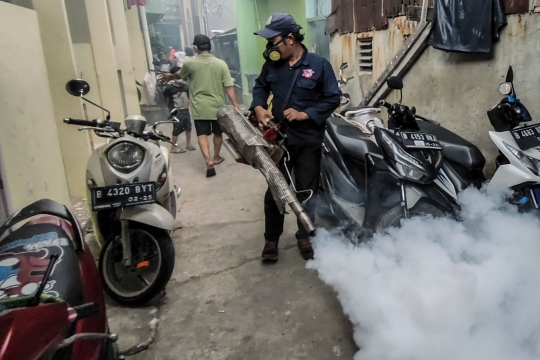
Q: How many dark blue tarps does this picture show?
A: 1